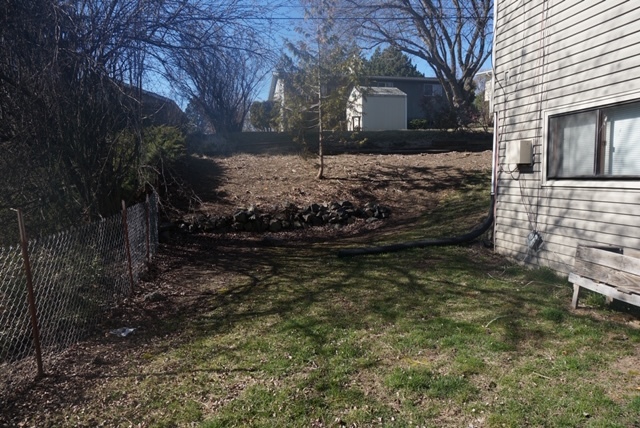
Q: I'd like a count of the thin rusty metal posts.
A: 3